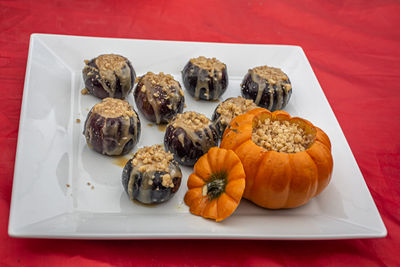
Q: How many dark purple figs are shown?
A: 8